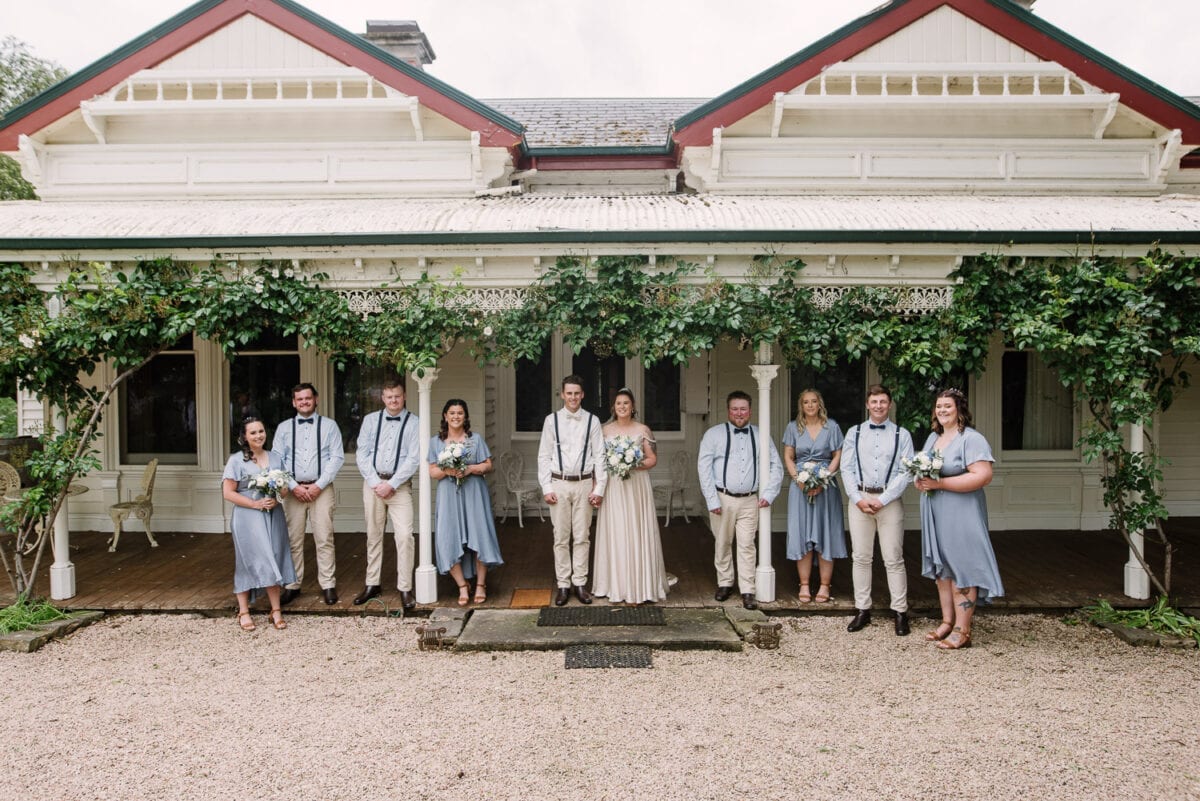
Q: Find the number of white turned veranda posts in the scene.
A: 4